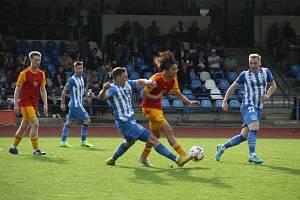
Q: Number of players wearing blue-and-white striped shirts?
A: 3